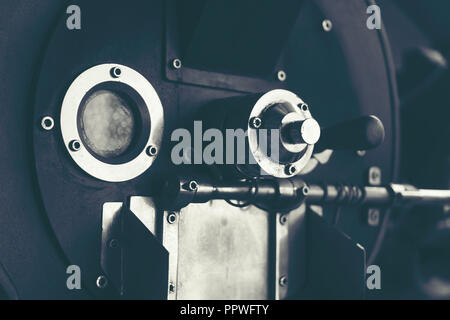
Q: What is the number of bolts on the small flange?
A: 3